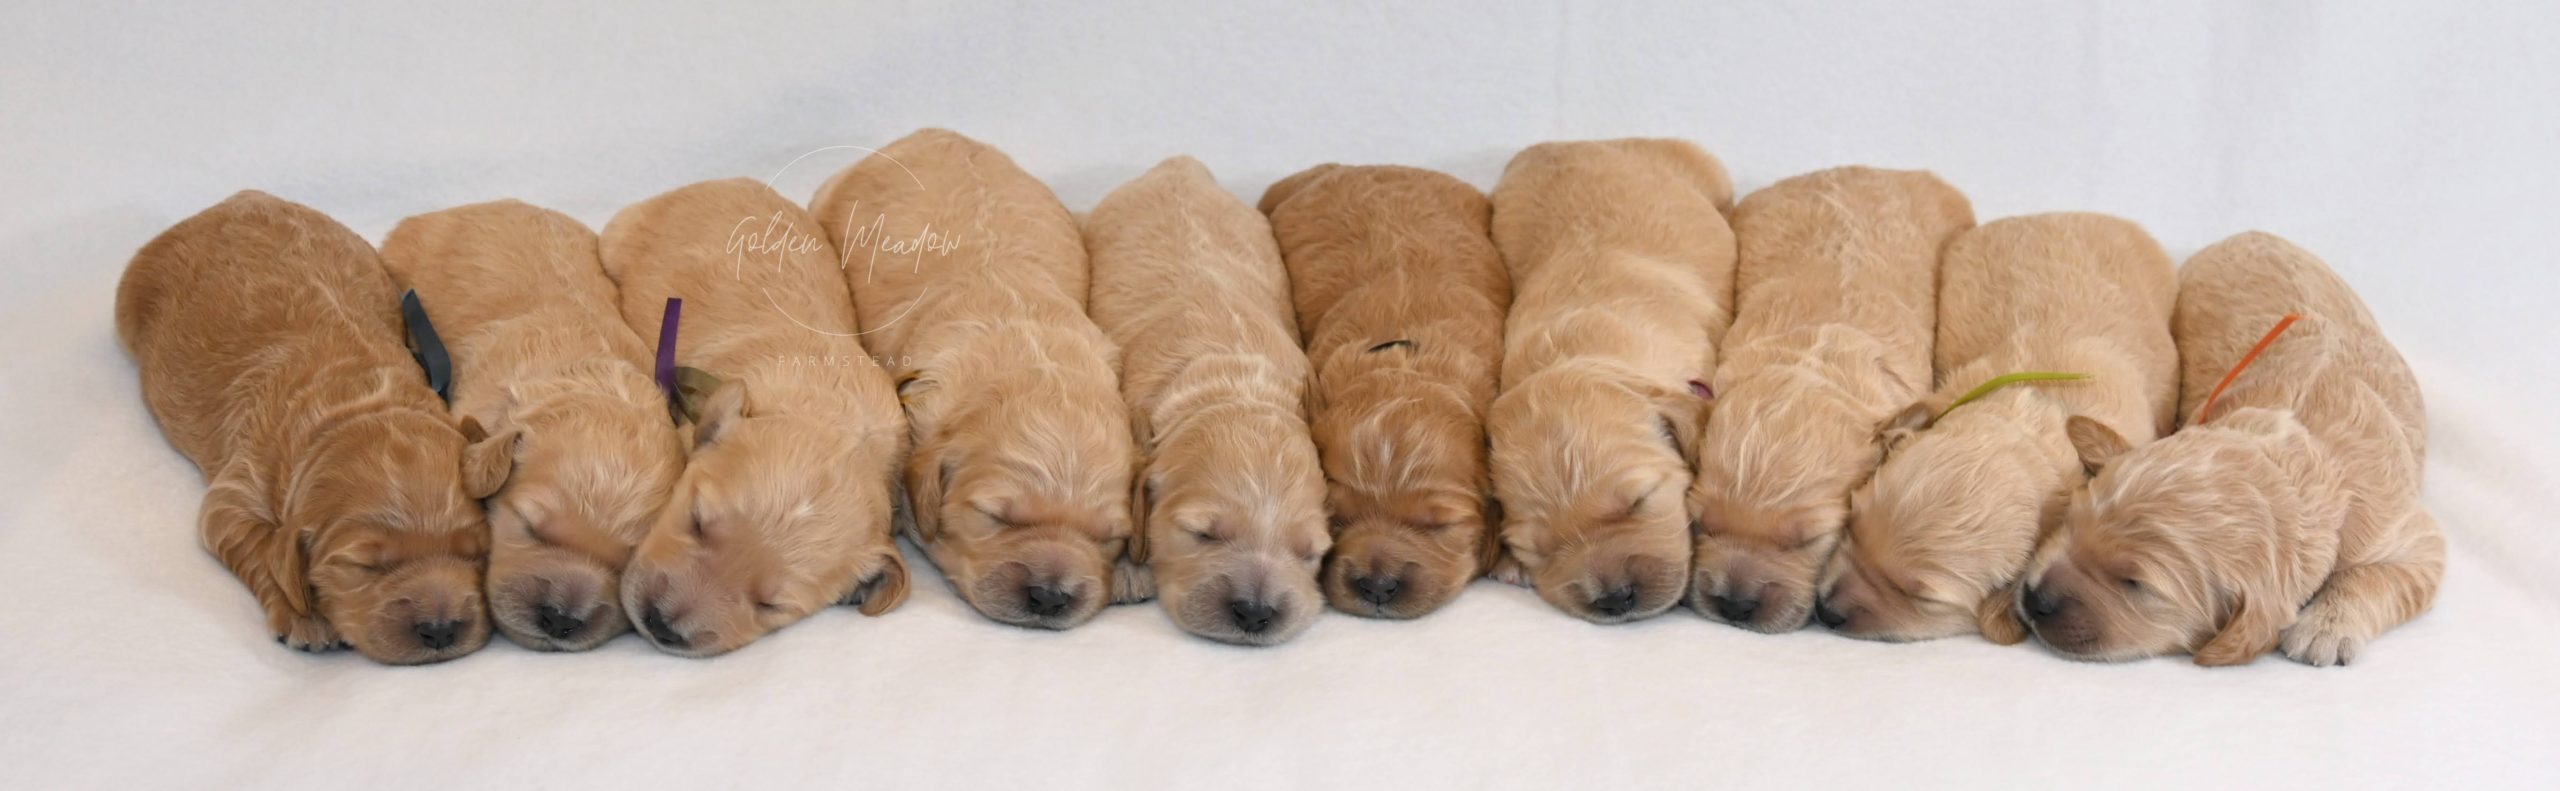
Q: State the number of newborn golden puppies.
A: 10